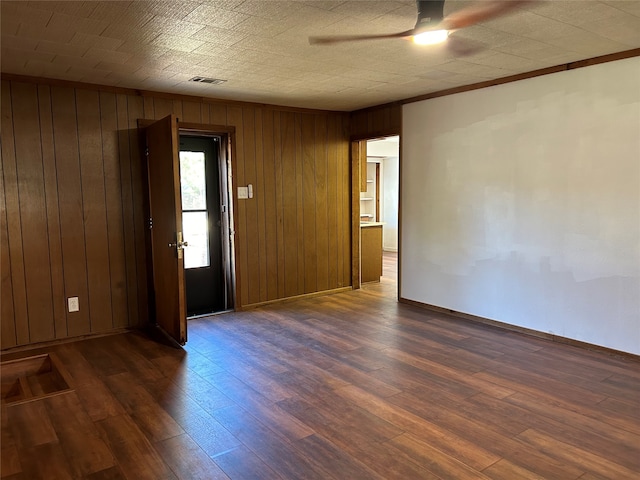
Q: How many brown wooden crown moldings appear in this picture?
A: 2